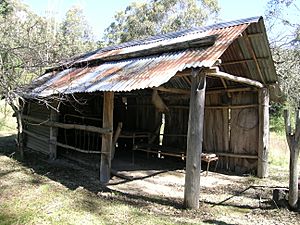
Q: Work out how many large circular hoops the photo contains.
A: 1